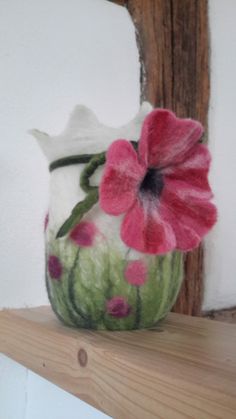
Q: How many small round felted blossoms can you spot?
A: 4